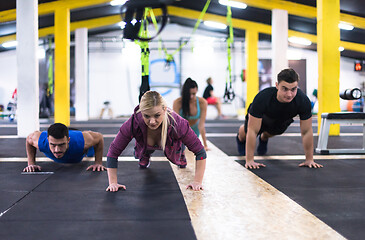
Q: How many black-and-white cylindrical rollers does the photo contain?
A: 1